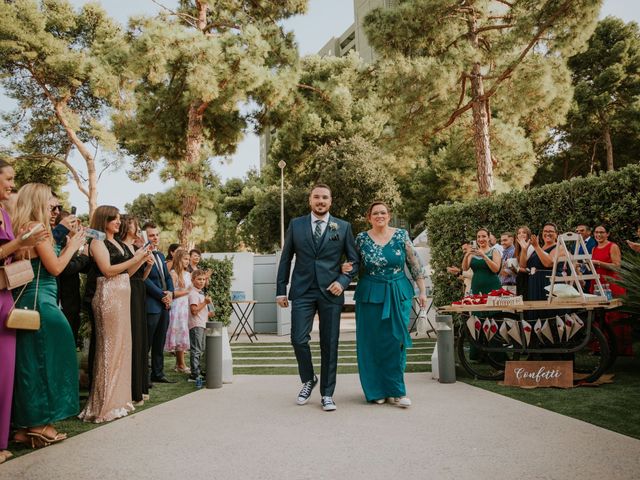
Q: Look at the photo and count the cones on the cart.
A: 12